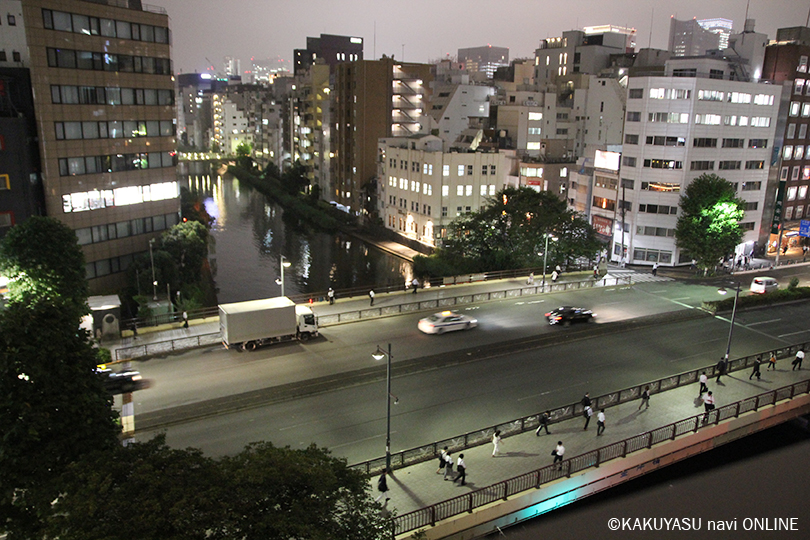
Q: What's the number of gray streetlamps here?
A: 4